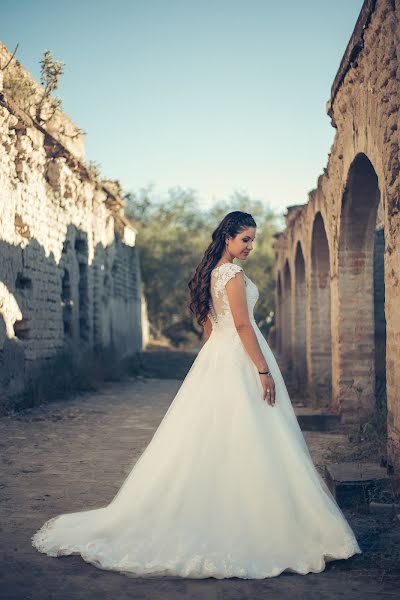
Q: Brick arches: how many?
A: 5